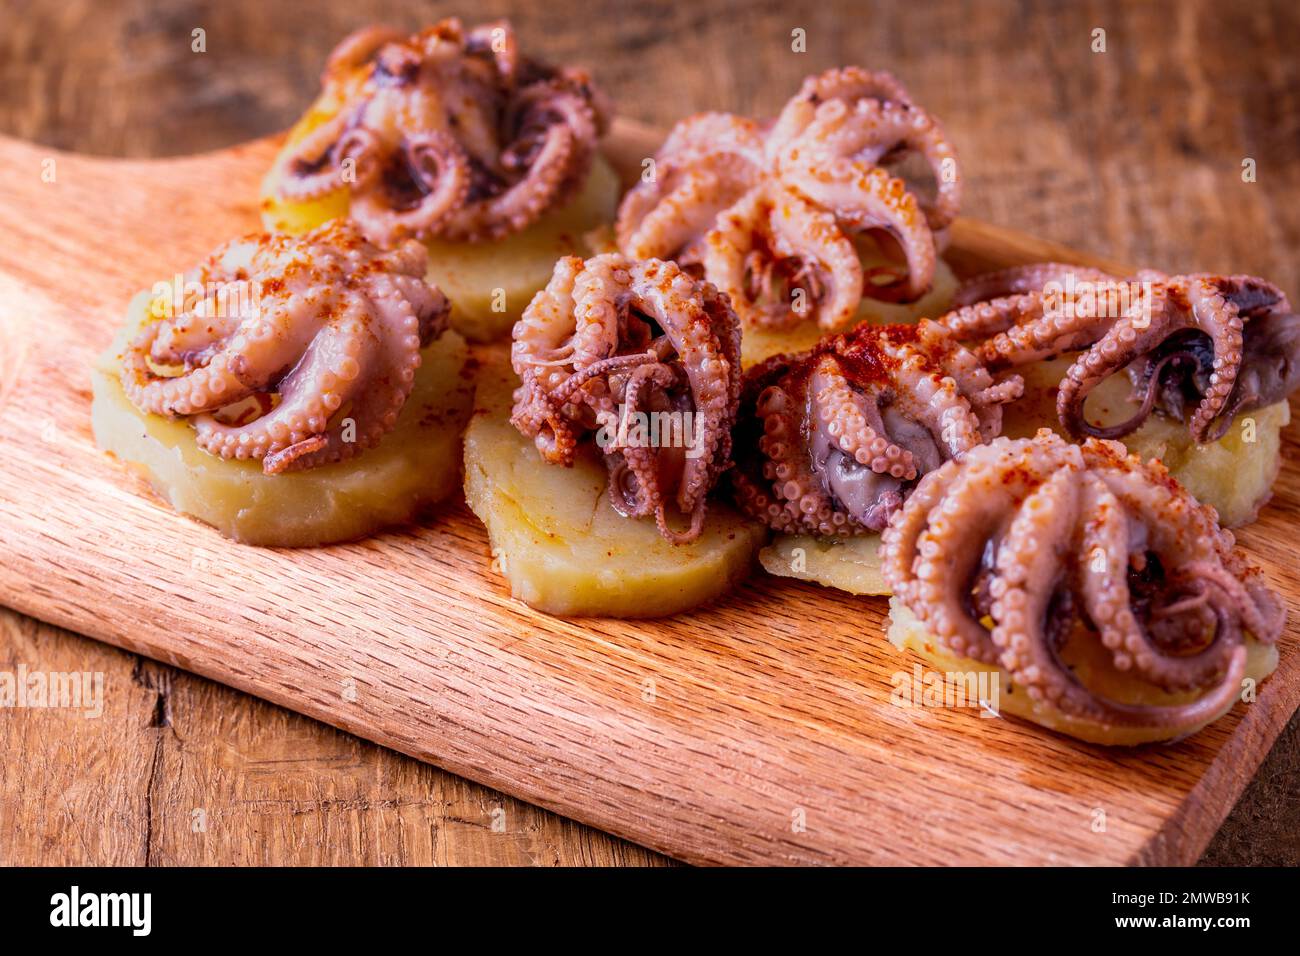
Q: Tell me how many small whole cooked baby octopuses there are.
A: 7